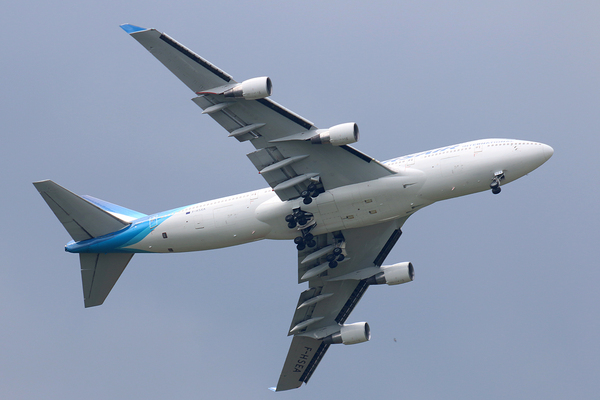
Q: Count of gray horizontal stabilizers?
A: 2